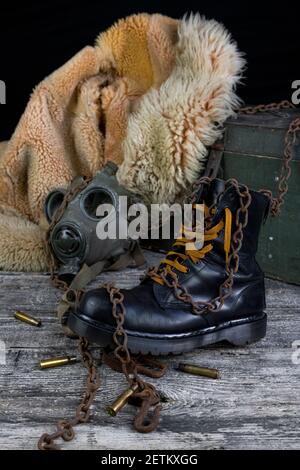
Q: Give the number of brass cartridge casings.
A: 4